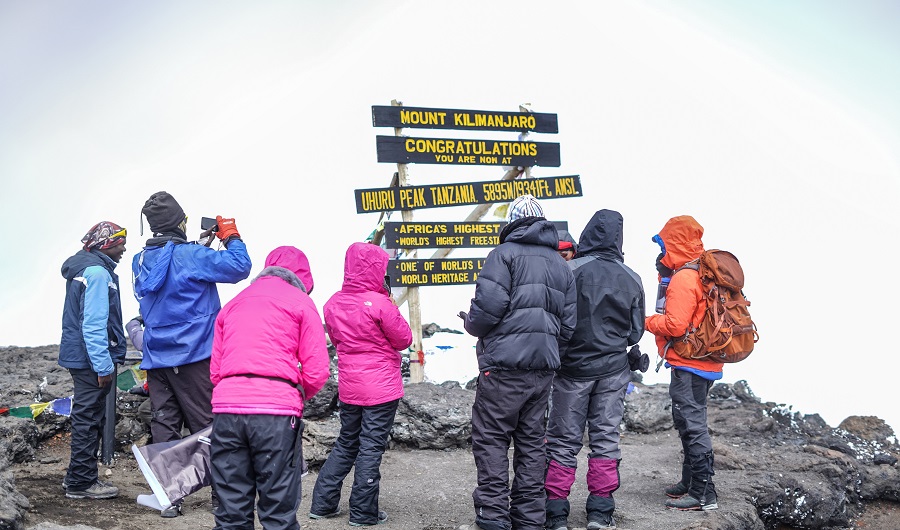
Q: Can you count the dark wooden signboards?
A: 5